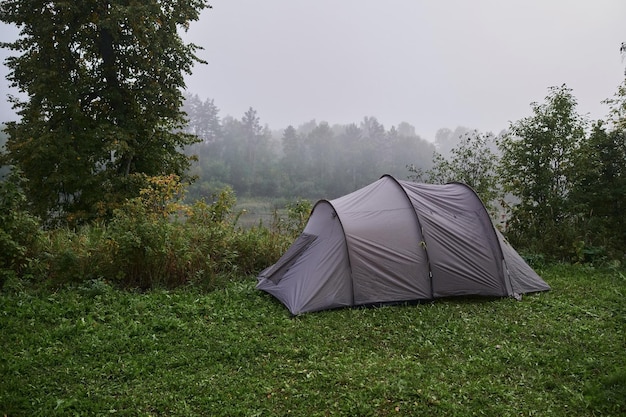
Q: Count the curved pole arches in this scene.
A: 3